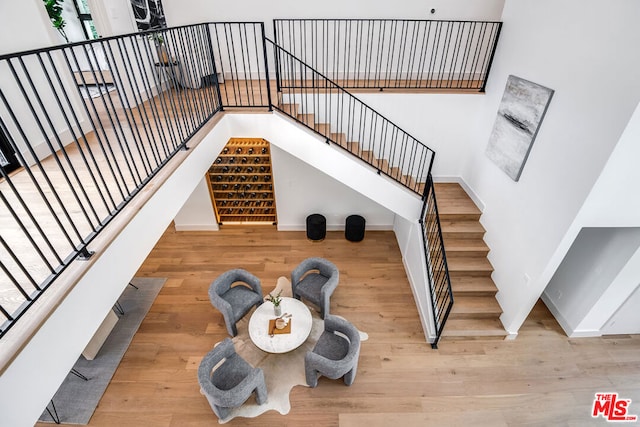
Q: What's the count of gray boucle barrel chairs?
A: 4